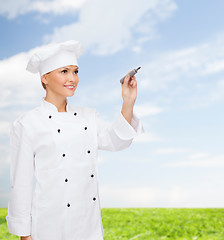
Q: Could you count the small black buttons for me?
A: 10